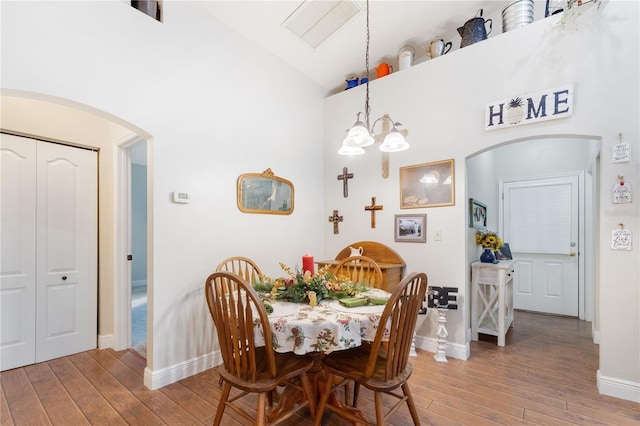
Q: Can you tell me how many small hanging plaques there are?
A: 3